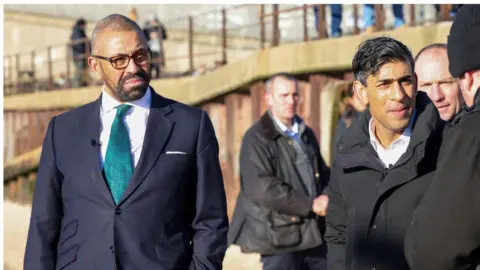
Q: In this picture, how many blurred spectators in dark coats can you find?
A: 2